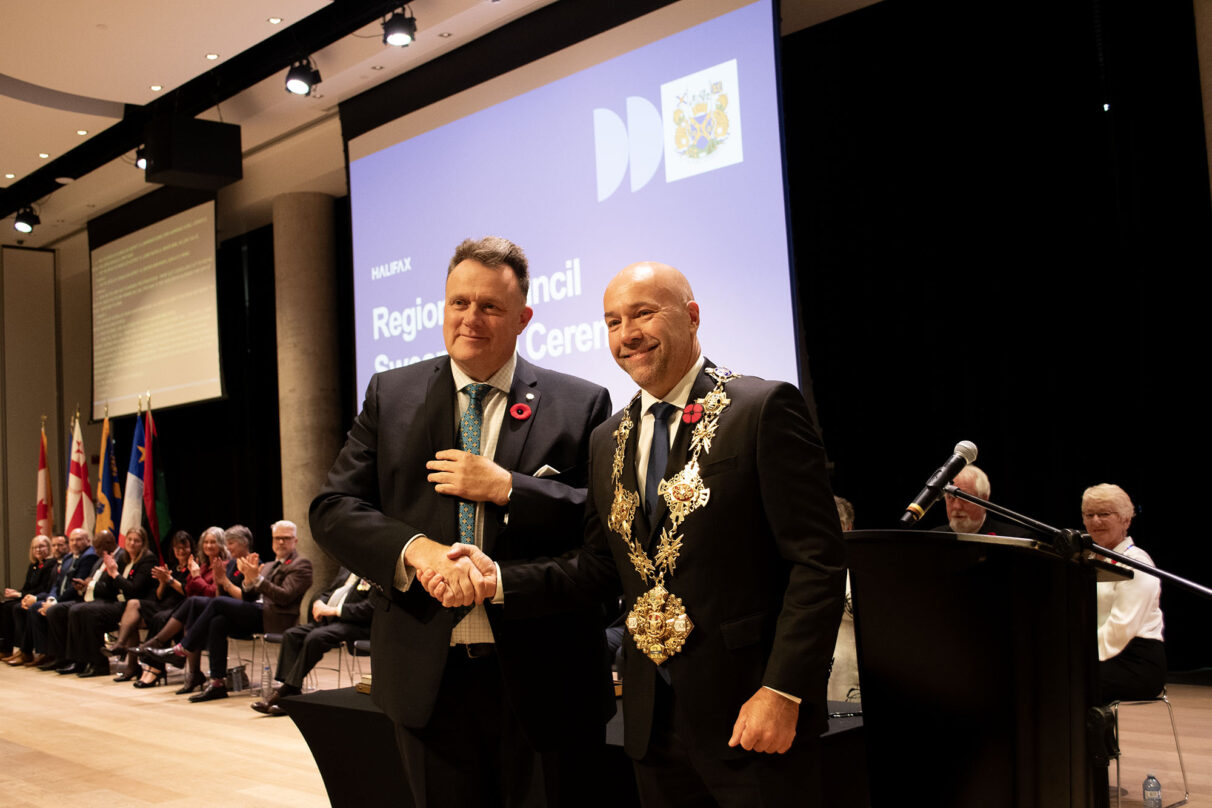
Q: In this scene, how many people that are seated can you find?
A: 13